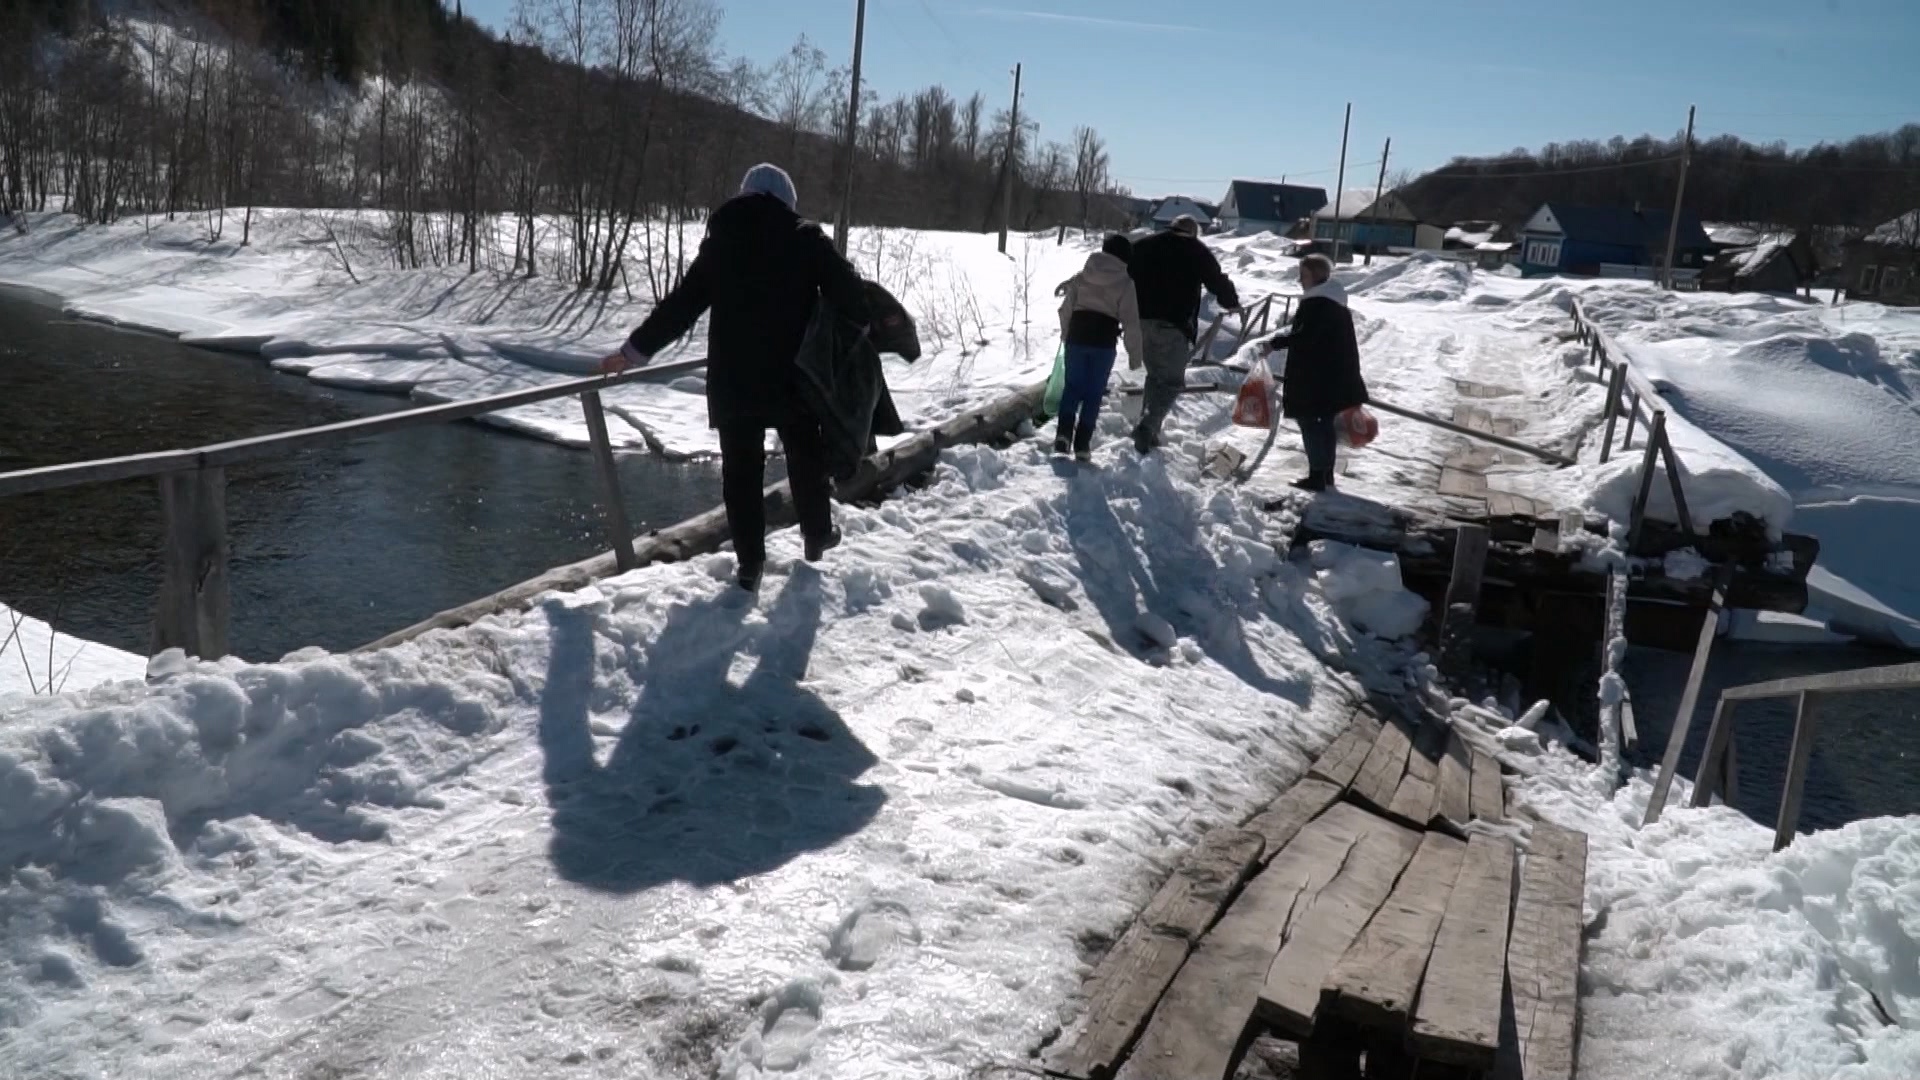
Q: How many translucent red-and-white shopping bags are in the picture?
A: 2